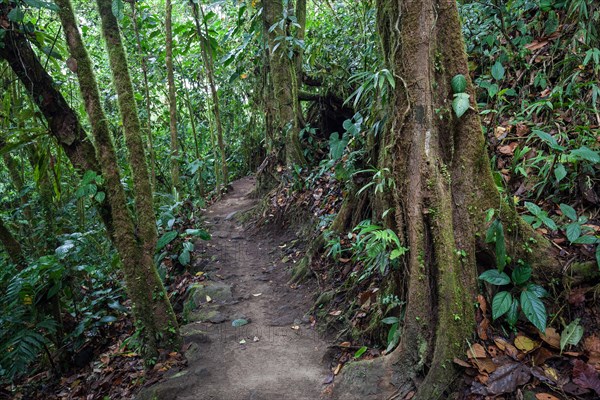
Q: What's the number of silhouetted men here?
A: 0